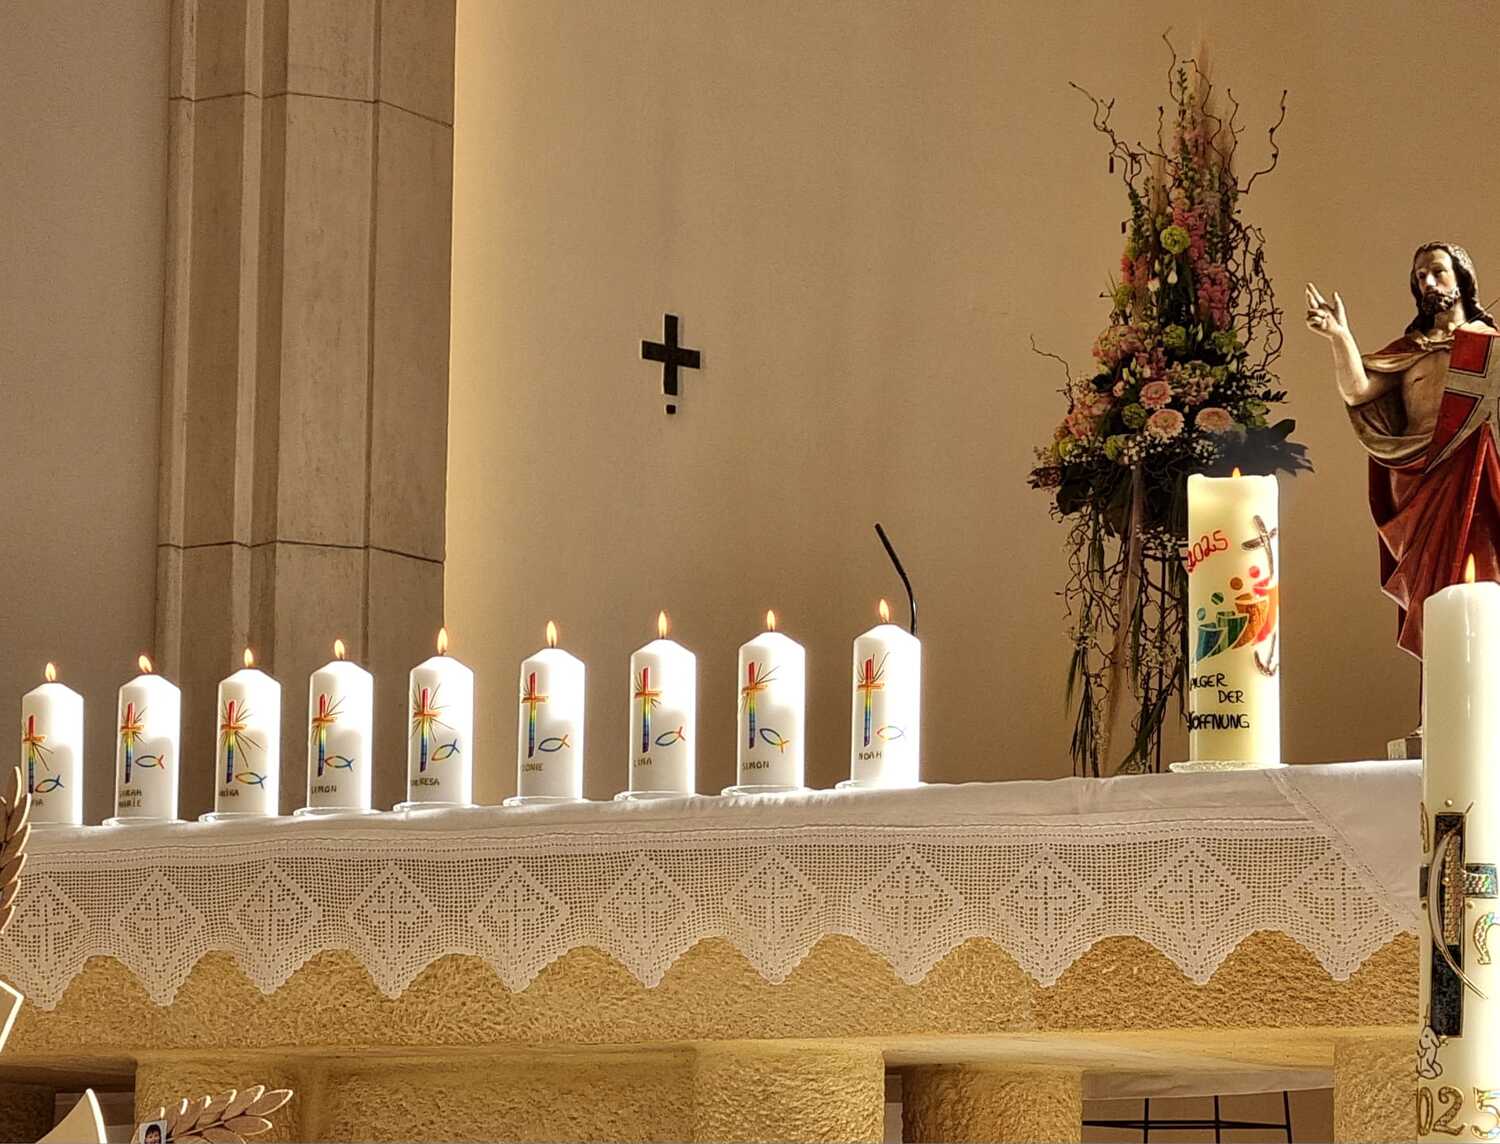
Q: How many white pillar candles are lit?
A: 11